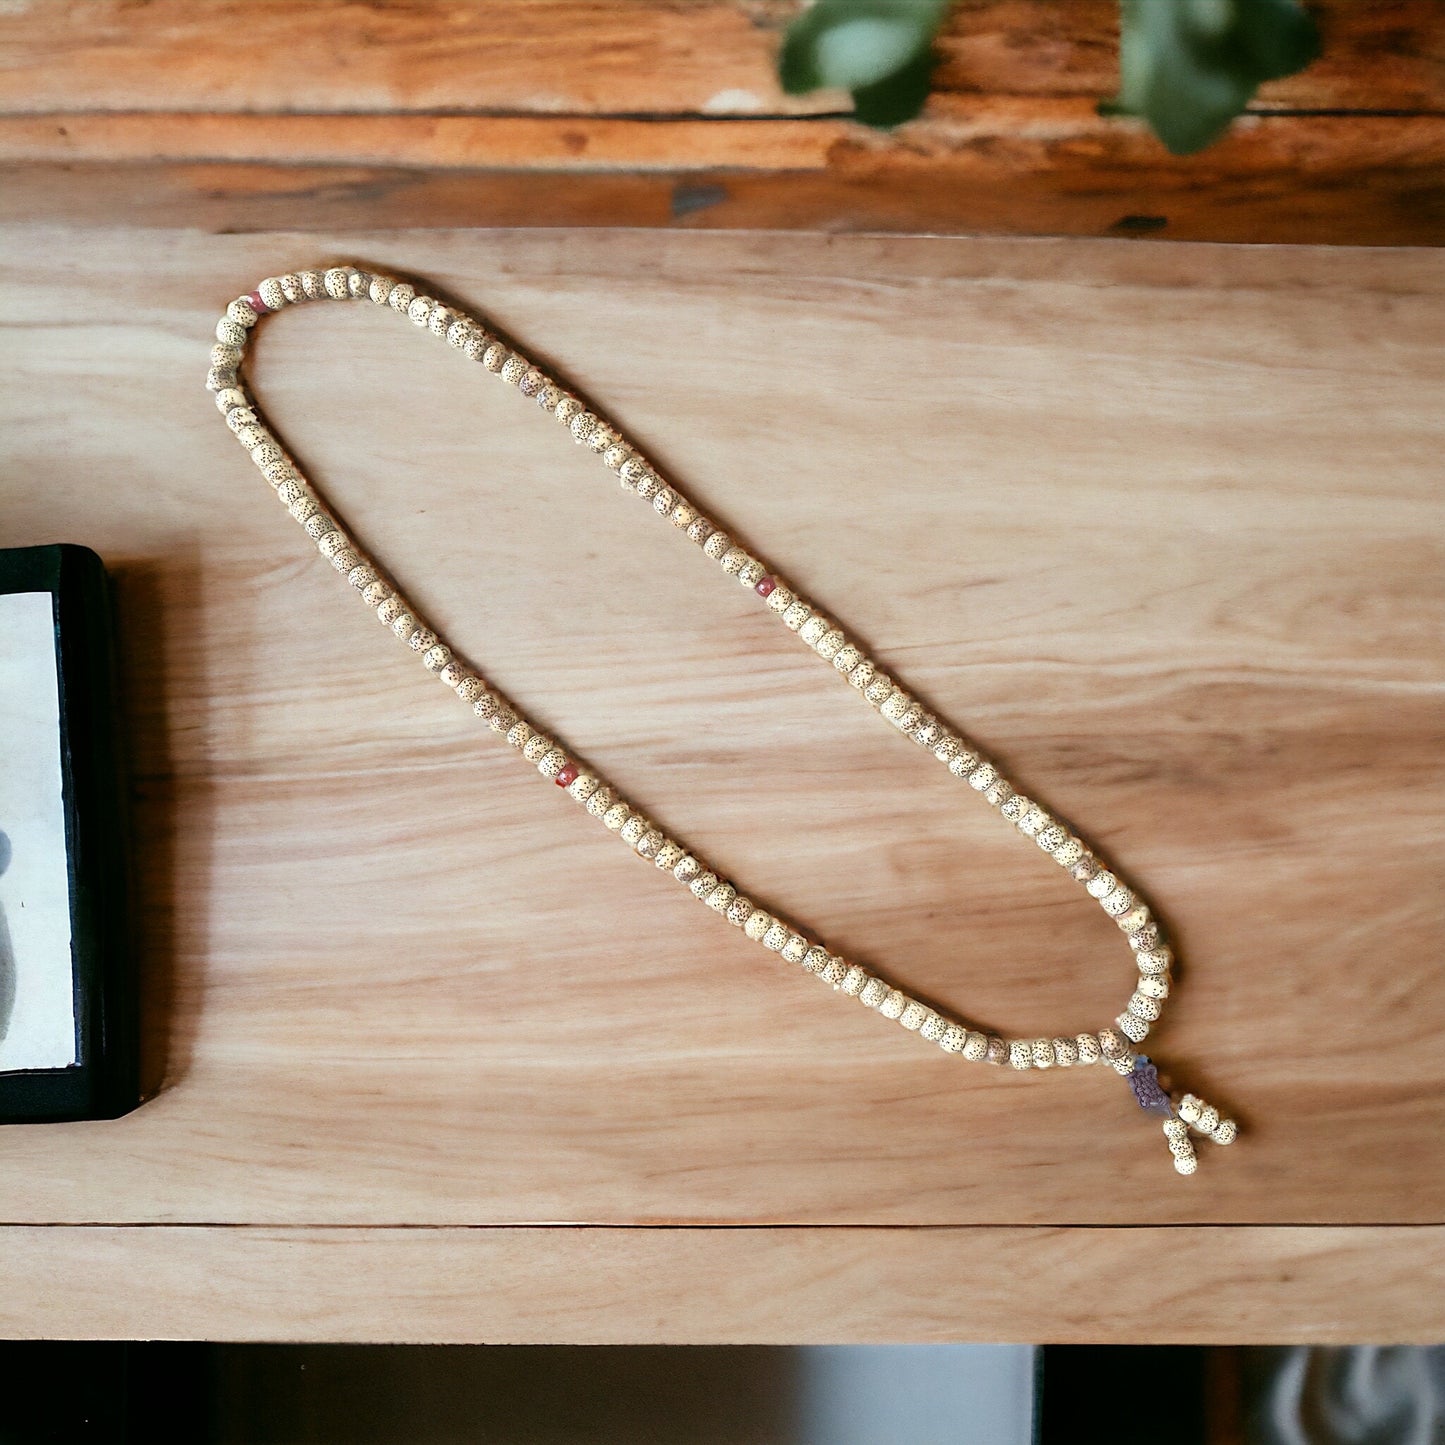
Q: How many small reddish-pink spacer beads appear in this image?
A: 3